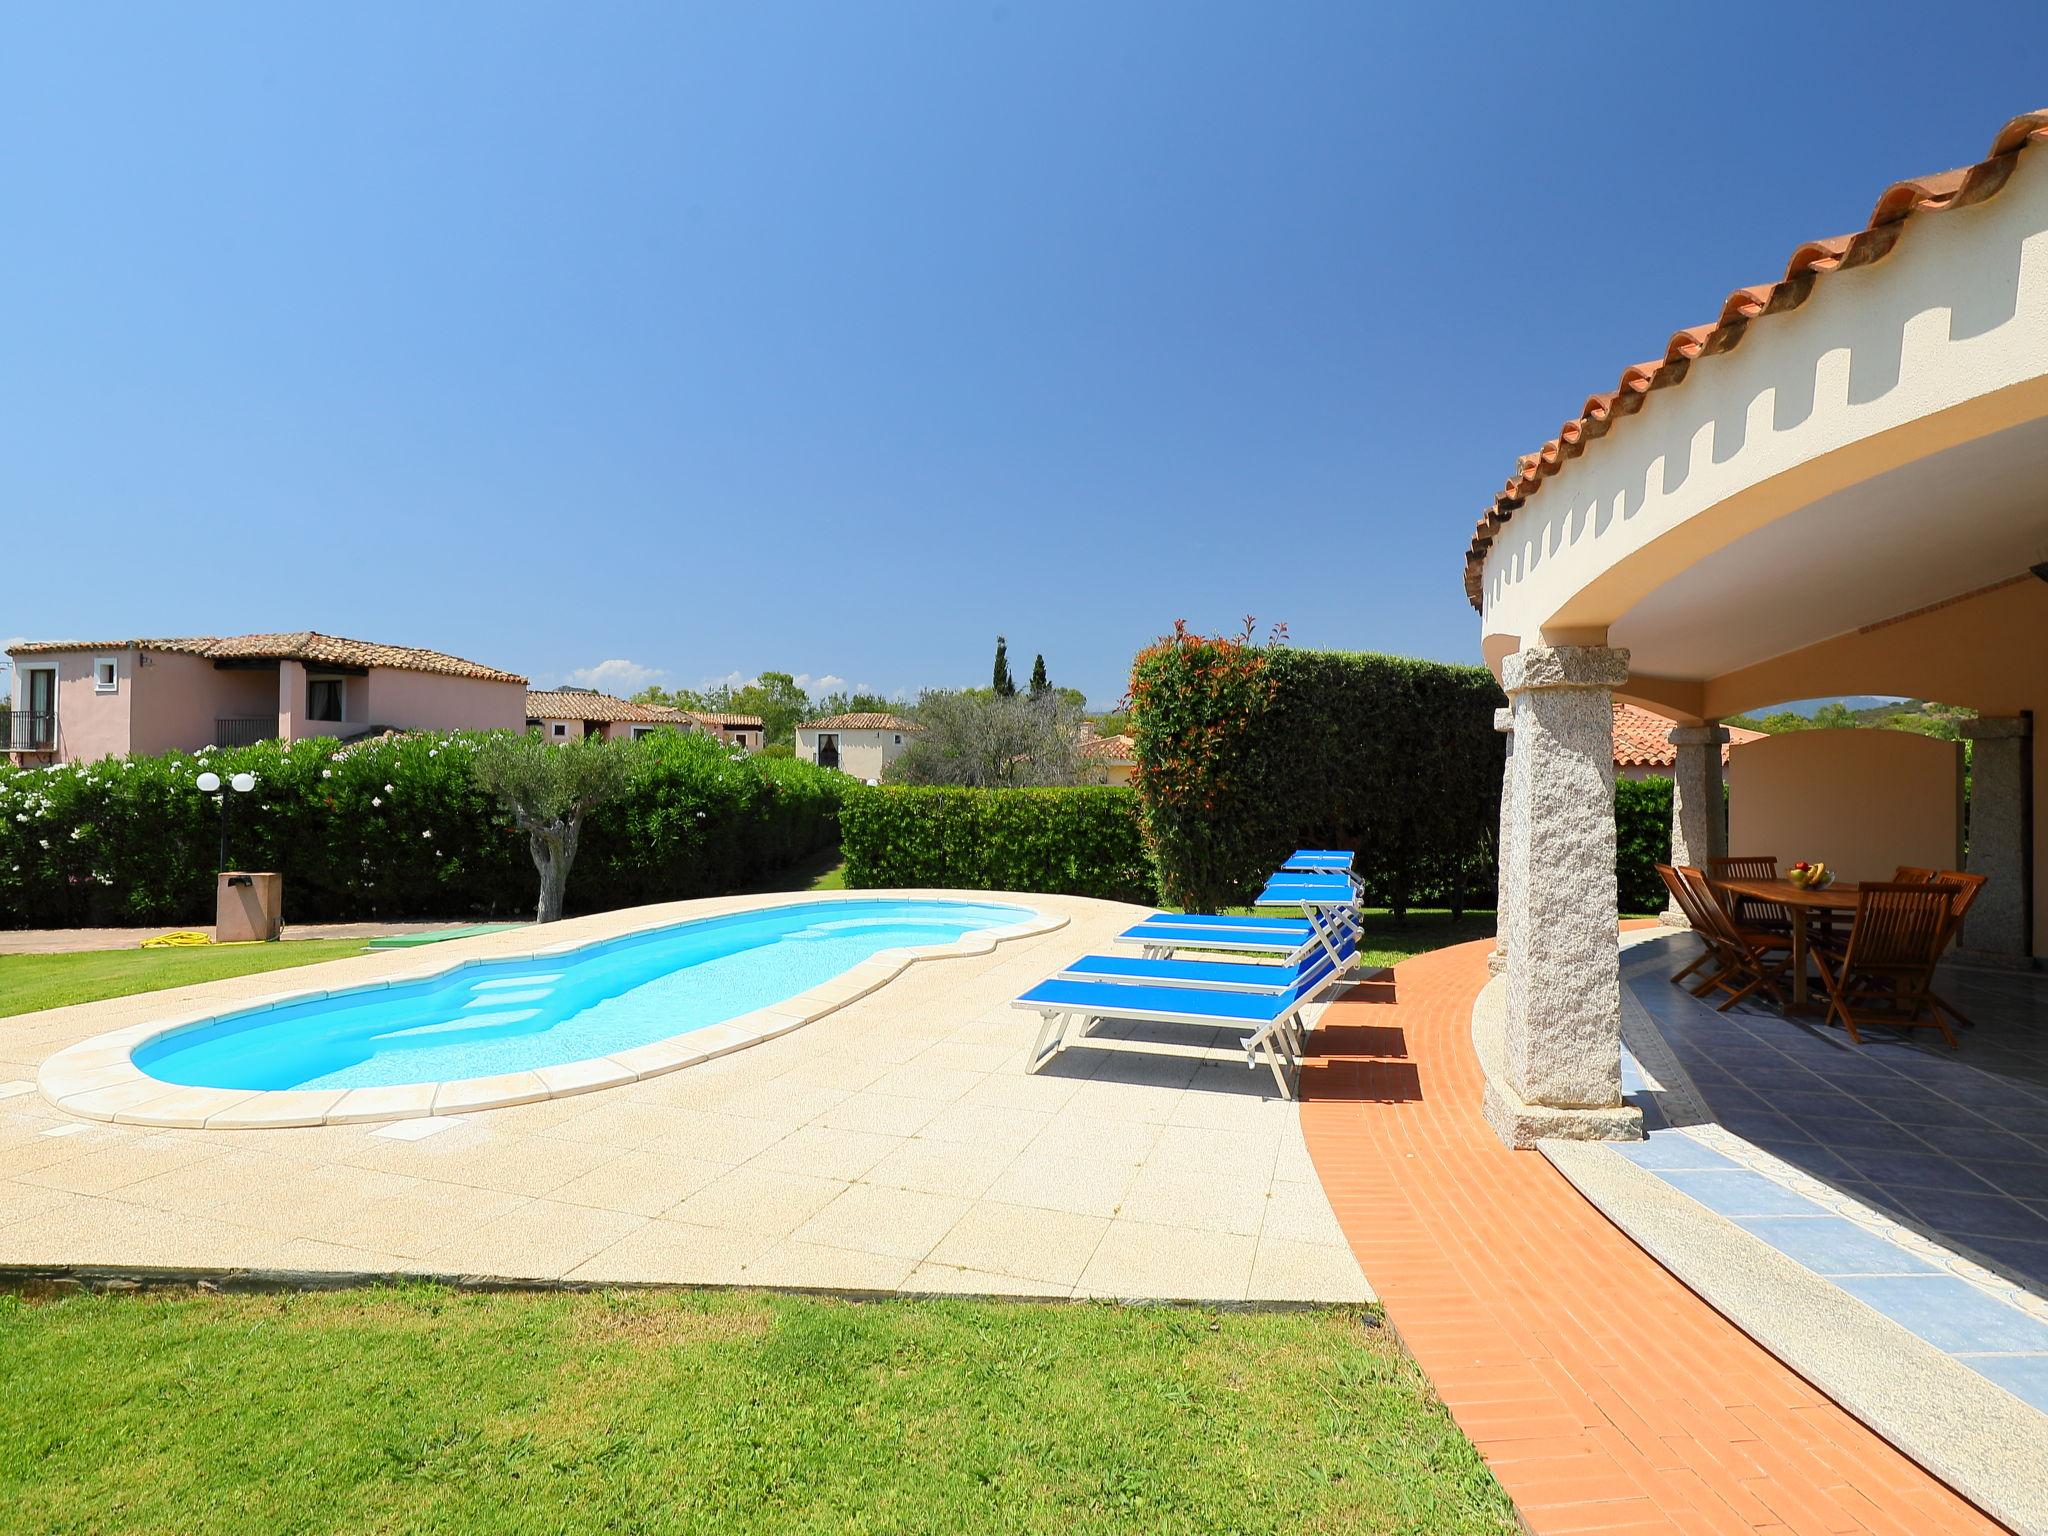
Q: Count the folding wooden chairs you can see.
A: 6